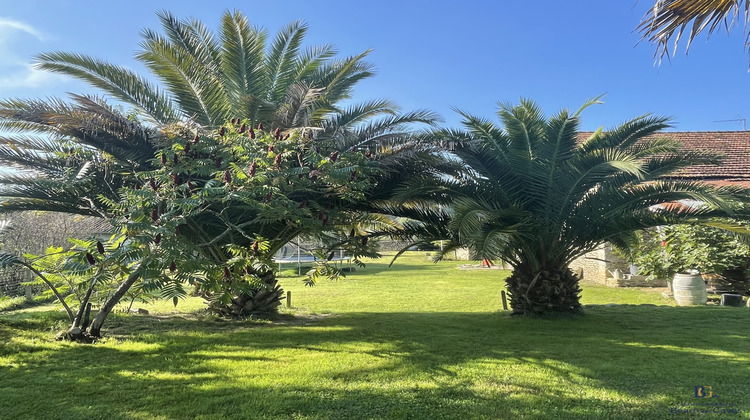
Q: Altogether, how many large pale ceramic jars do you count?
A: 1